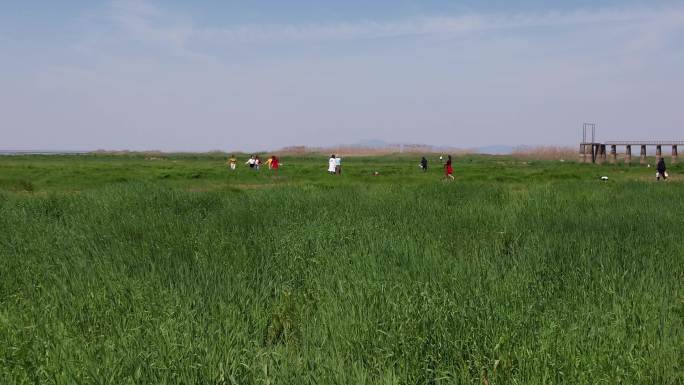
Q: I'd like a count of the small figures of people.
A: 10